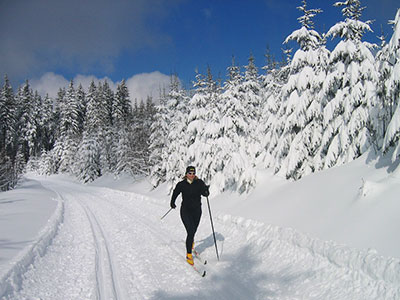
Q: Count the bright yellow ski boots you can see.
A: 2